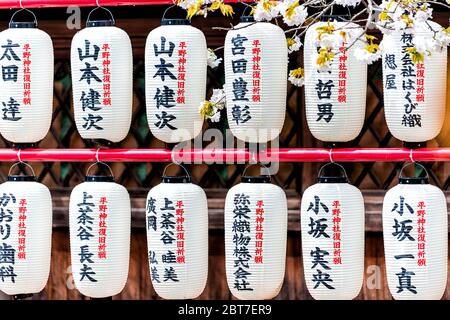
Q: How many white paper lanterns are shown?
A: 12